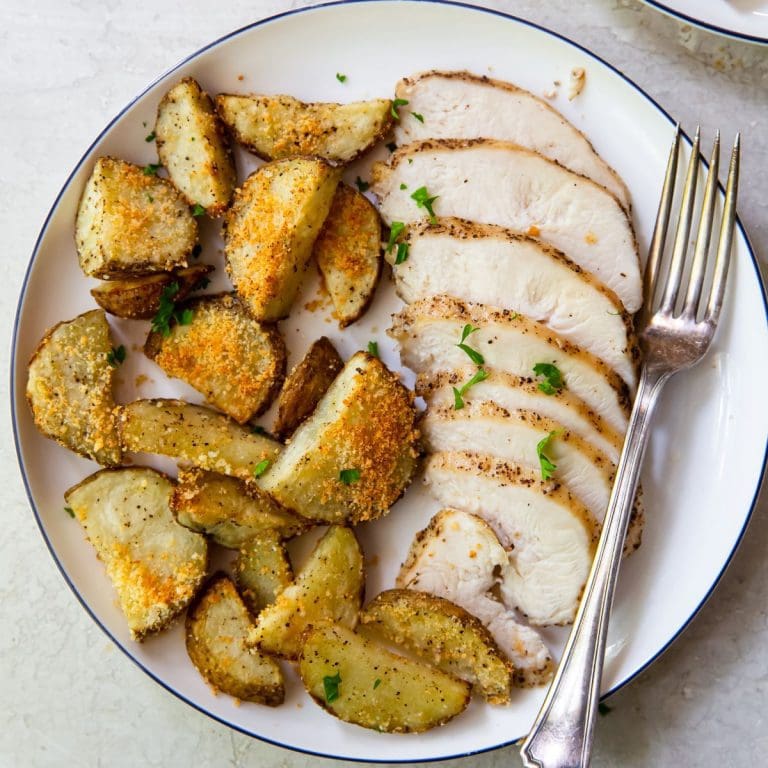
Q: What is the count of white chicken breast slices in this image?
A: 8